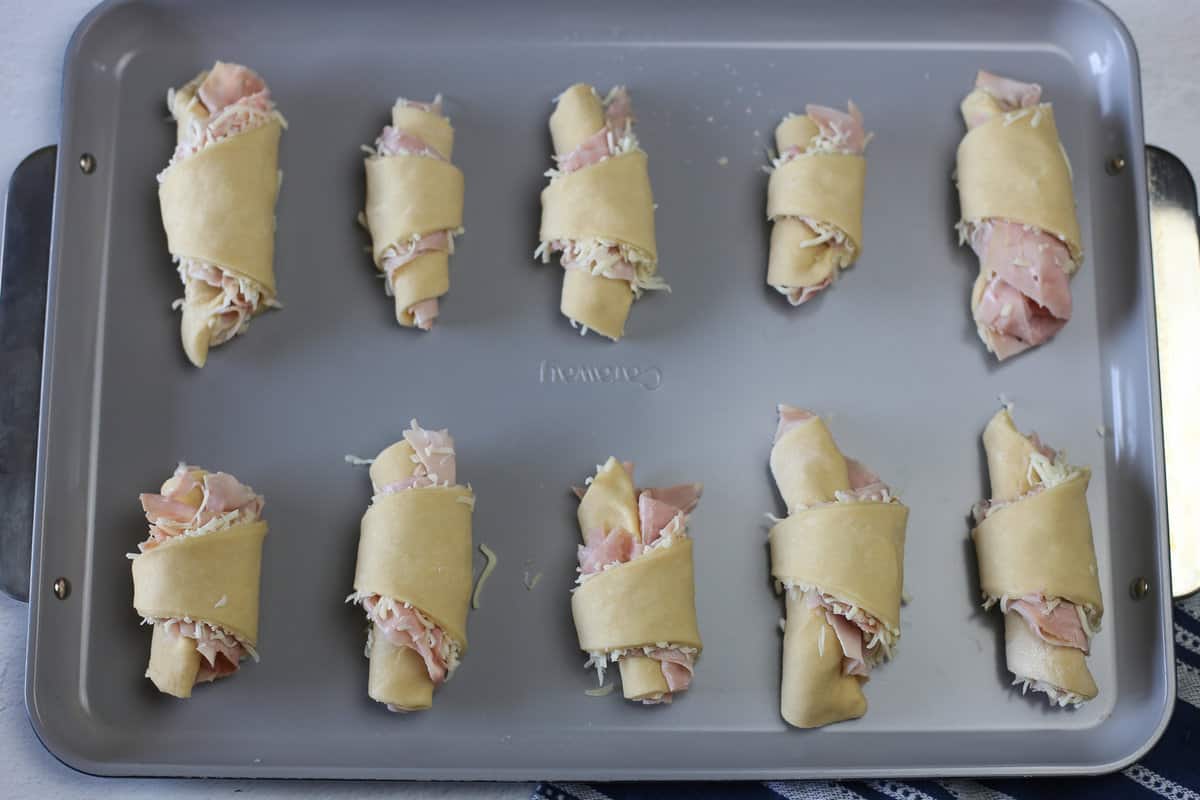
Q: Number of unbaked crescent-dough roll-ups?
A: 10